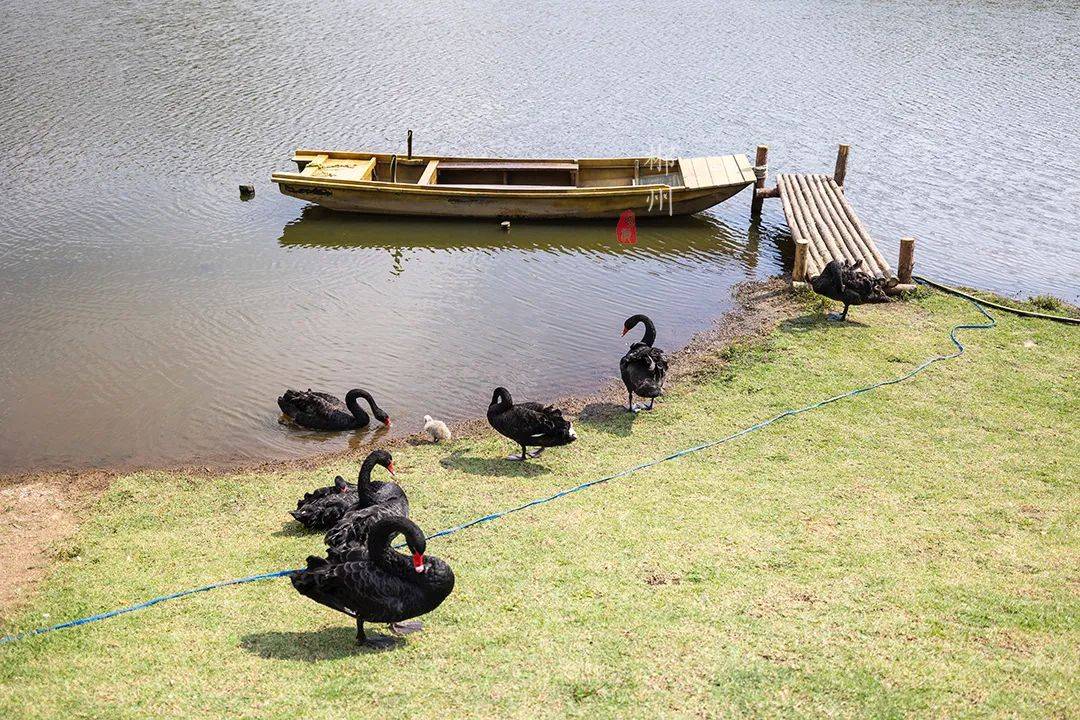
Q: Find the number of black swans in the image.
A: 7